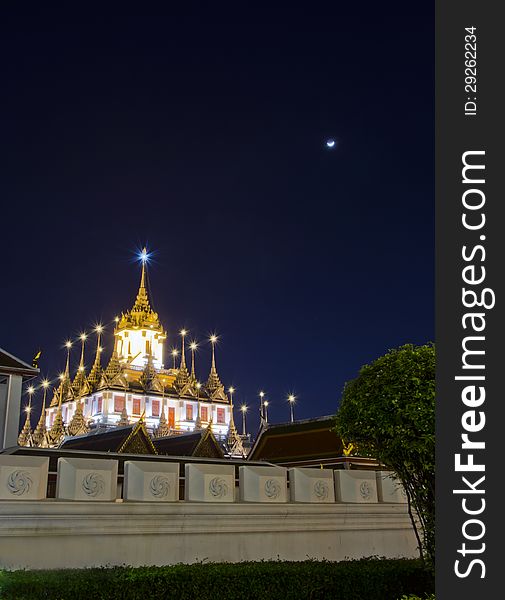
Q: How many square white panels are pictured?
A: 8